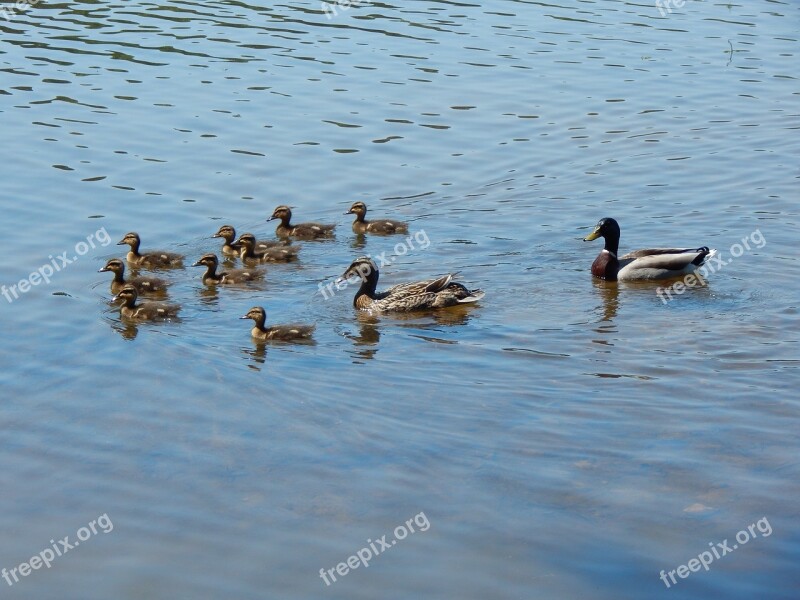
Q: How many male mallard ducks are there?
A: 1